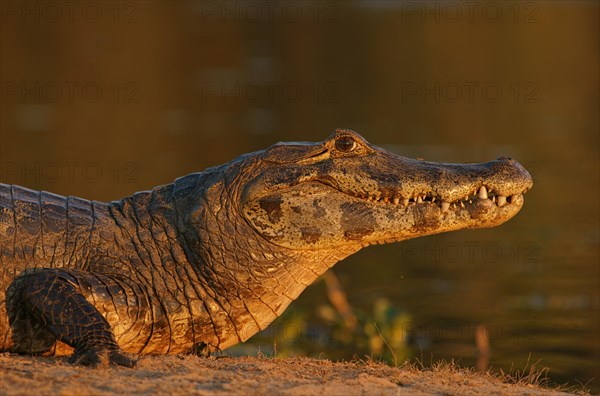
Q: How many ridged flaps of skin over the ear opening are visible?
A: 1